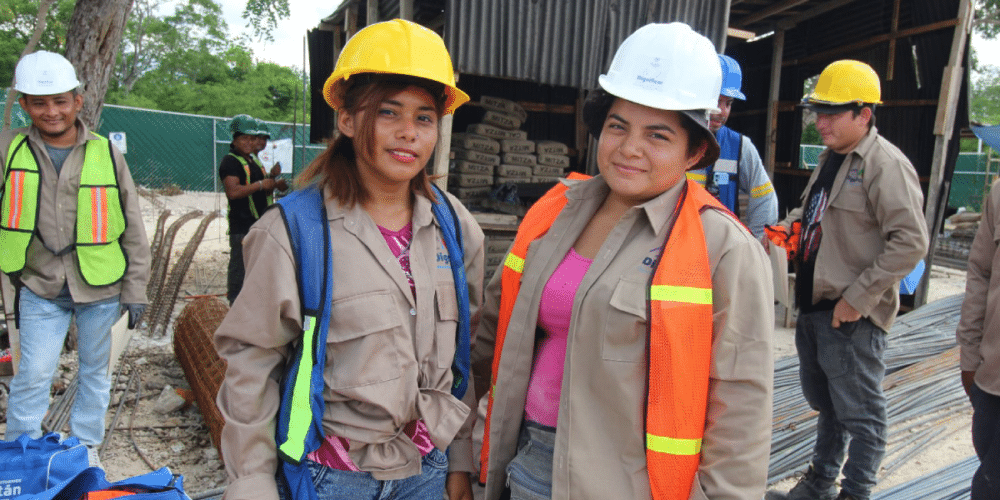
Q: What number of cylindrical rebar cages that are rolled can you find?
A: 1